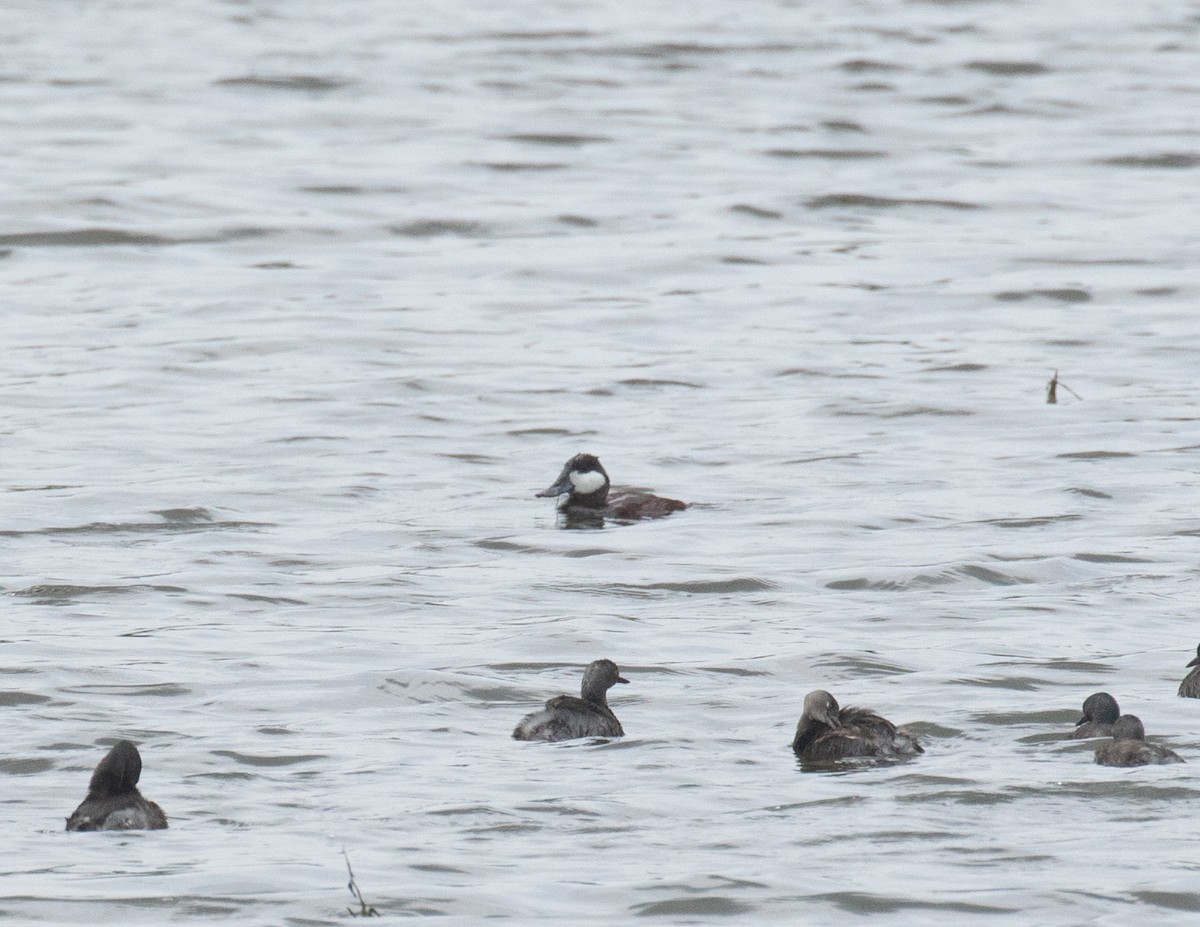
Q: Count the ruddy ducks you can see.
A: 1